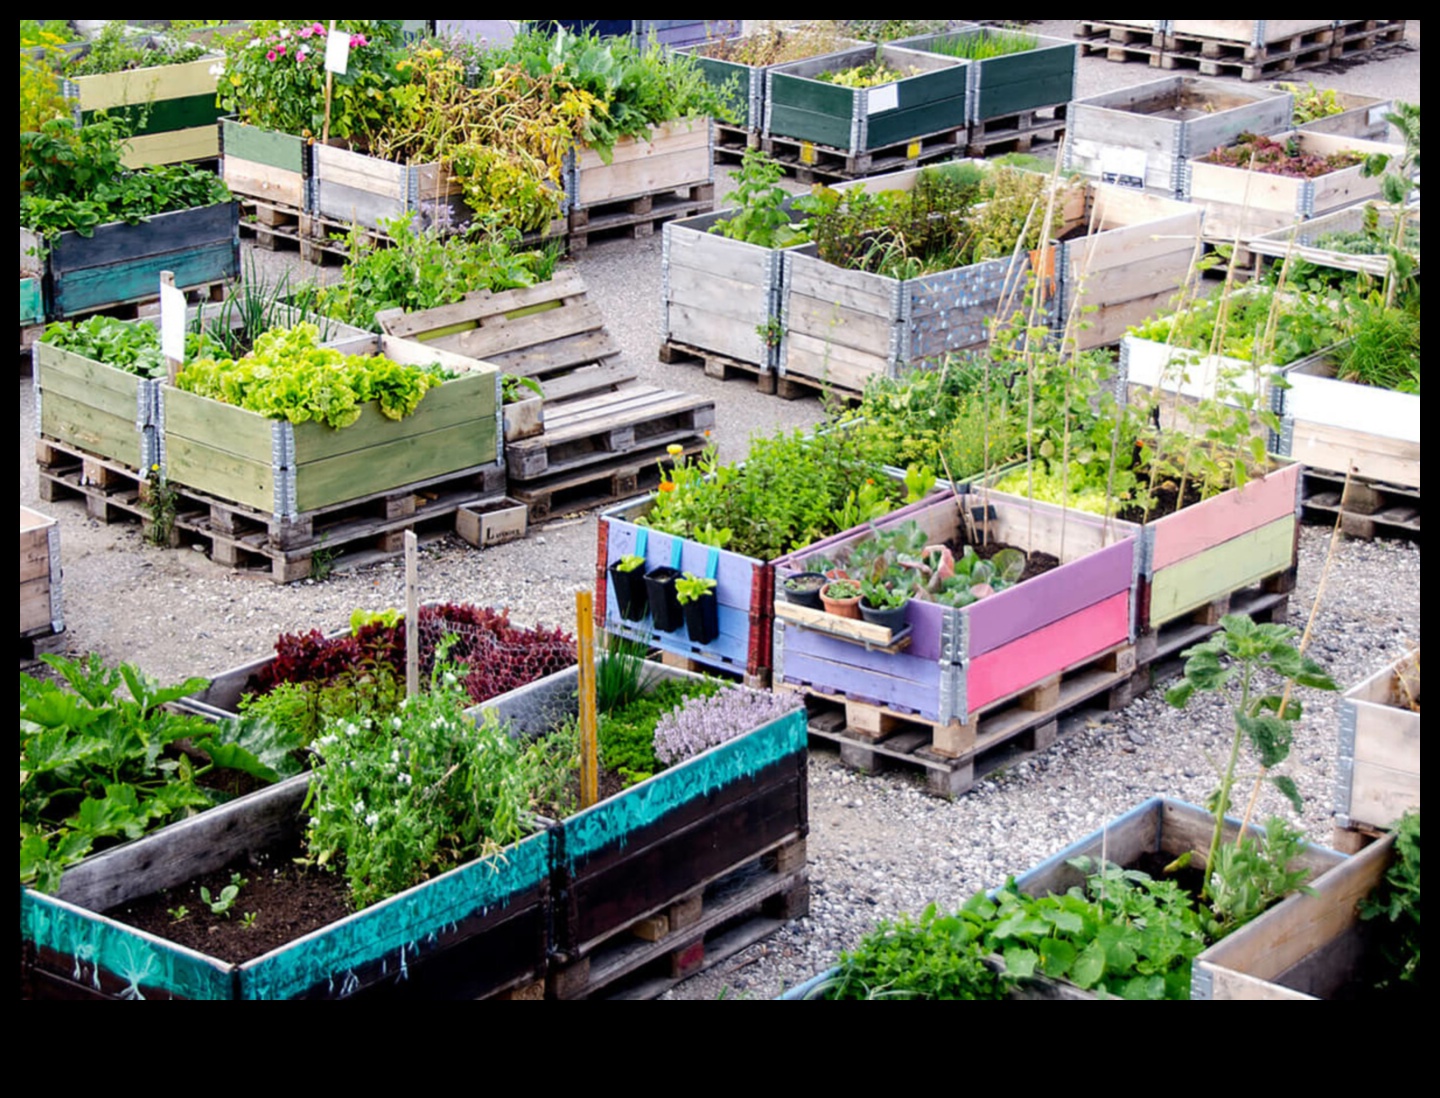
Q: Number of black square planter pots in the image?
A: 3